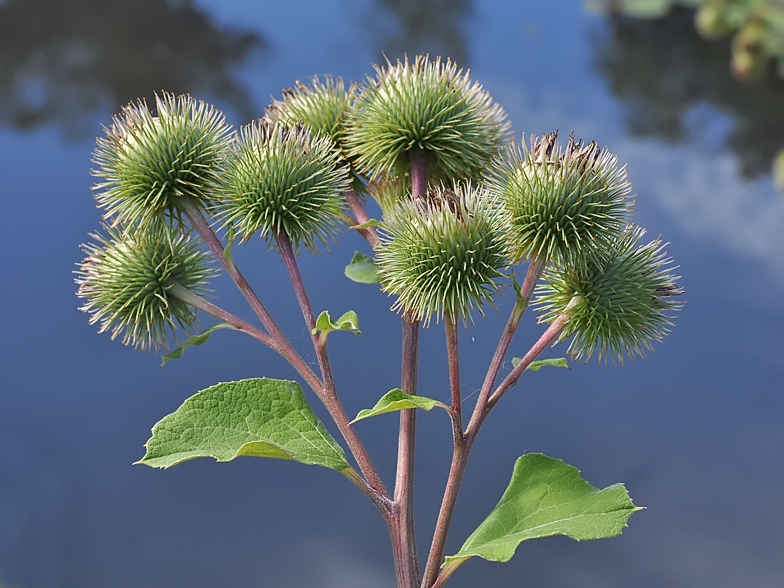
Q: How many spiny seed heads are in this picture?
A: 8